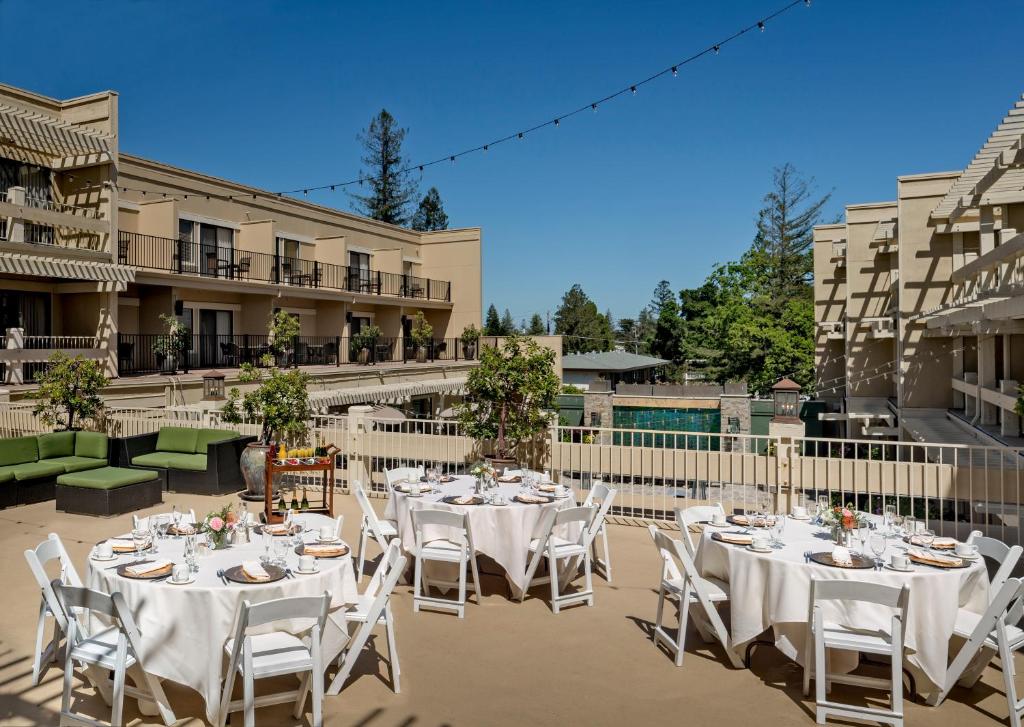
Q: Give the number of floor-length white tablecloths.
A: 3